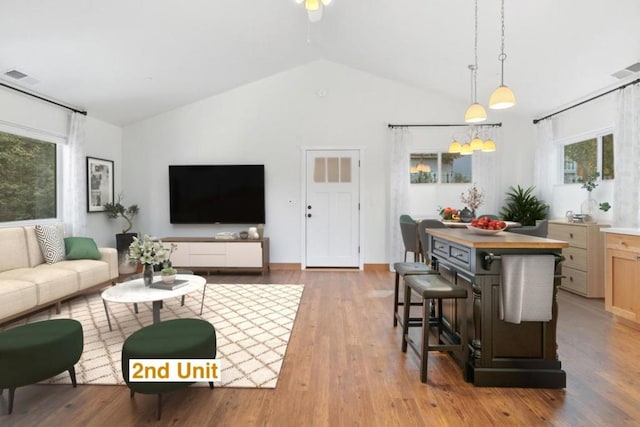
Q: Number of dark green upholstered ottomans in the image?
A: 2